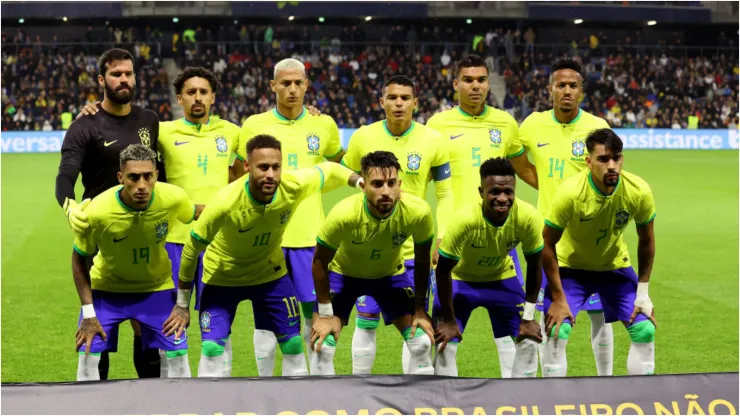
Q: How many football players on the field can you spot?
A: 11